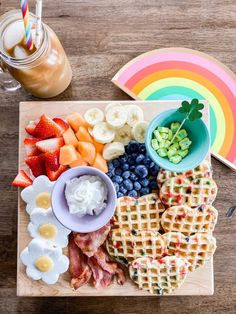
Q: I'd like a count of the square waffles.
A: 0